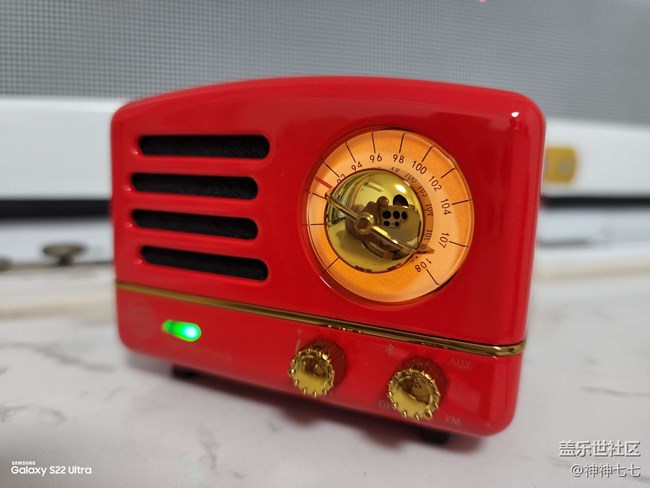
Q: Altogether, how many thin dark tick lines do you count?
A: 12